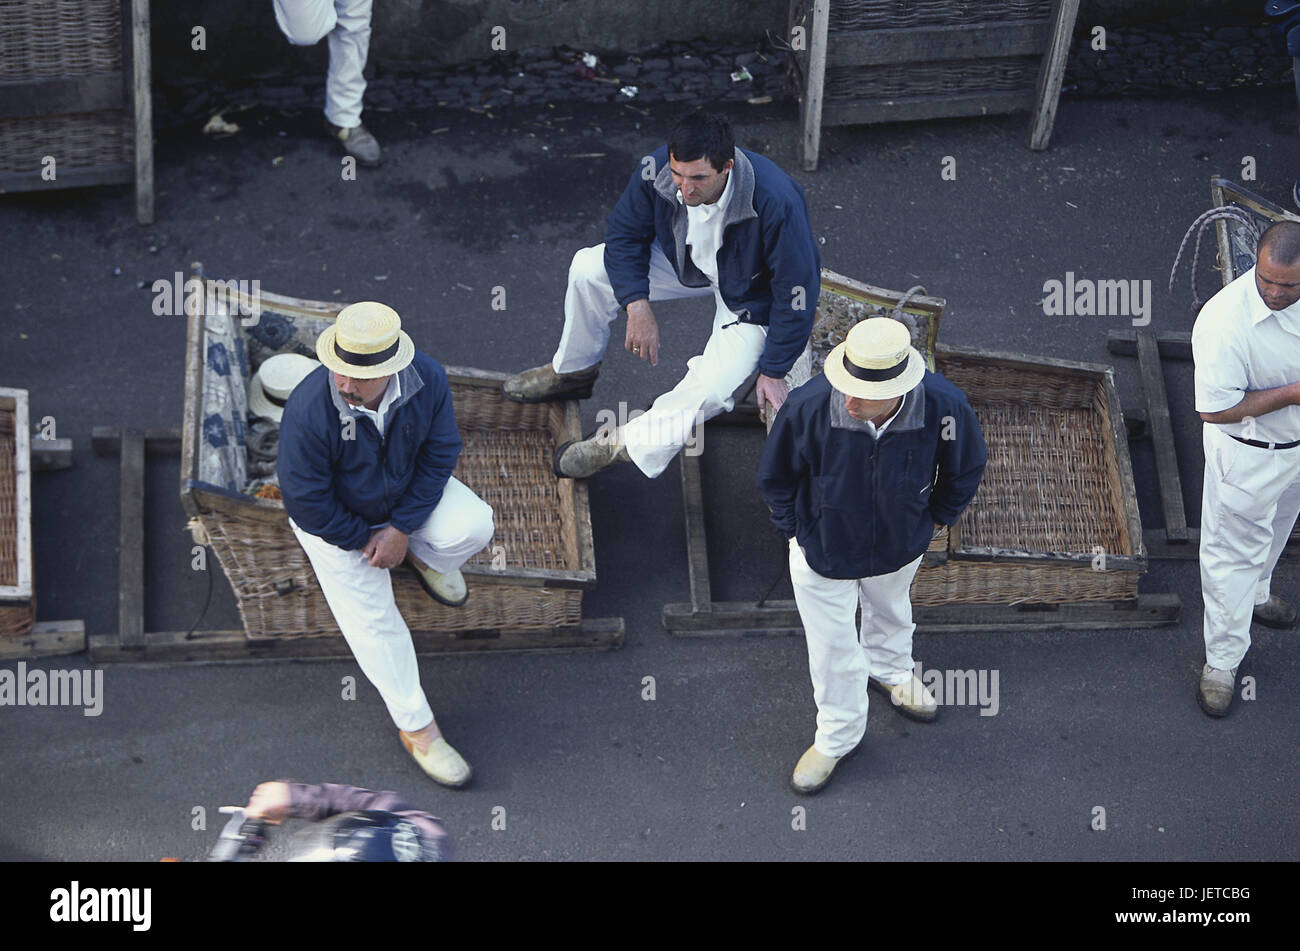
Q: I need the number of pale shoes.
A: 4